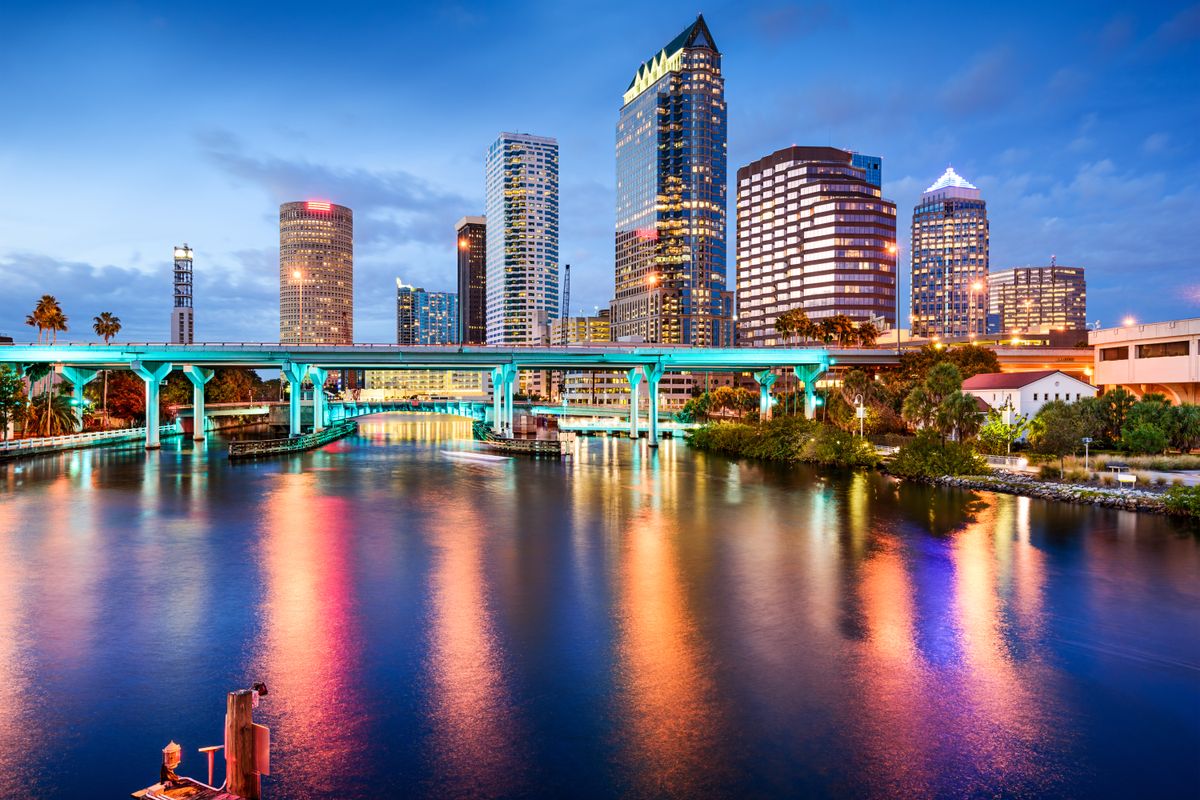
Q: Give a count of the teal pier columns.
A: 11